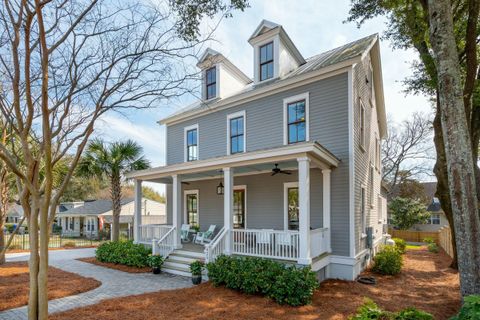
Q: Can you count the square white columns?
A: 5